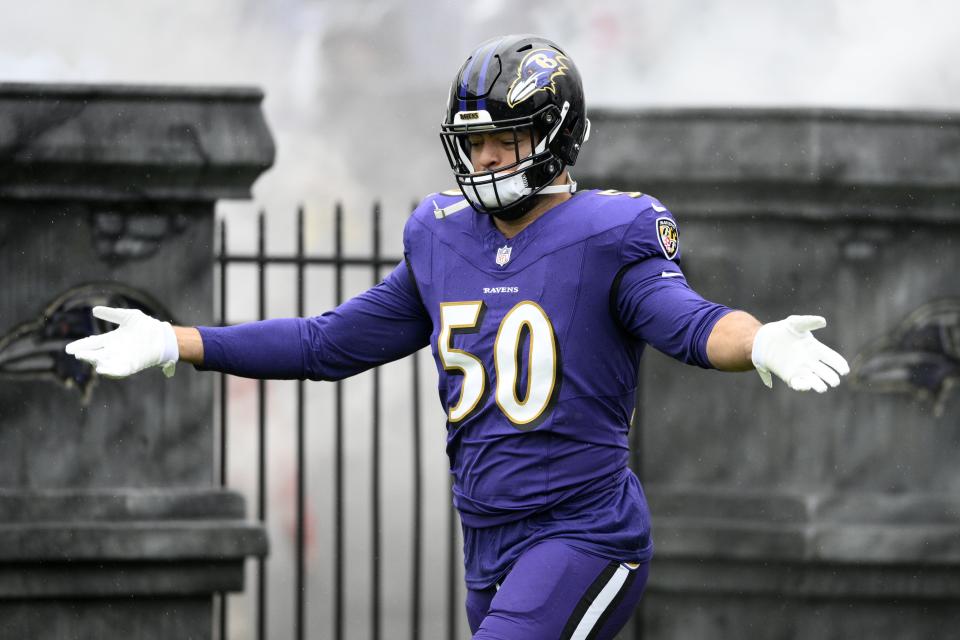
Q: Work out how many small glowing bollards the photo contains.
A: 0